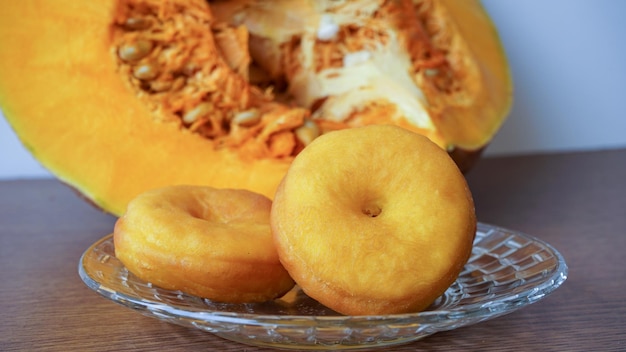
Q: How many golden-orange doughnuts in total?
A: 2